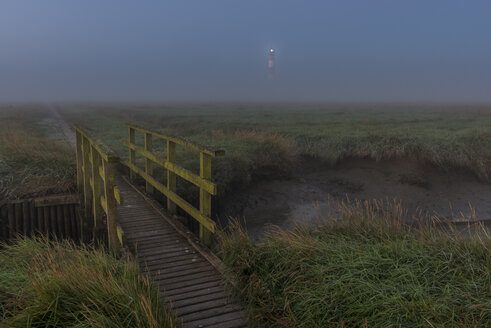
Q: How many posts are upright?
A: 8